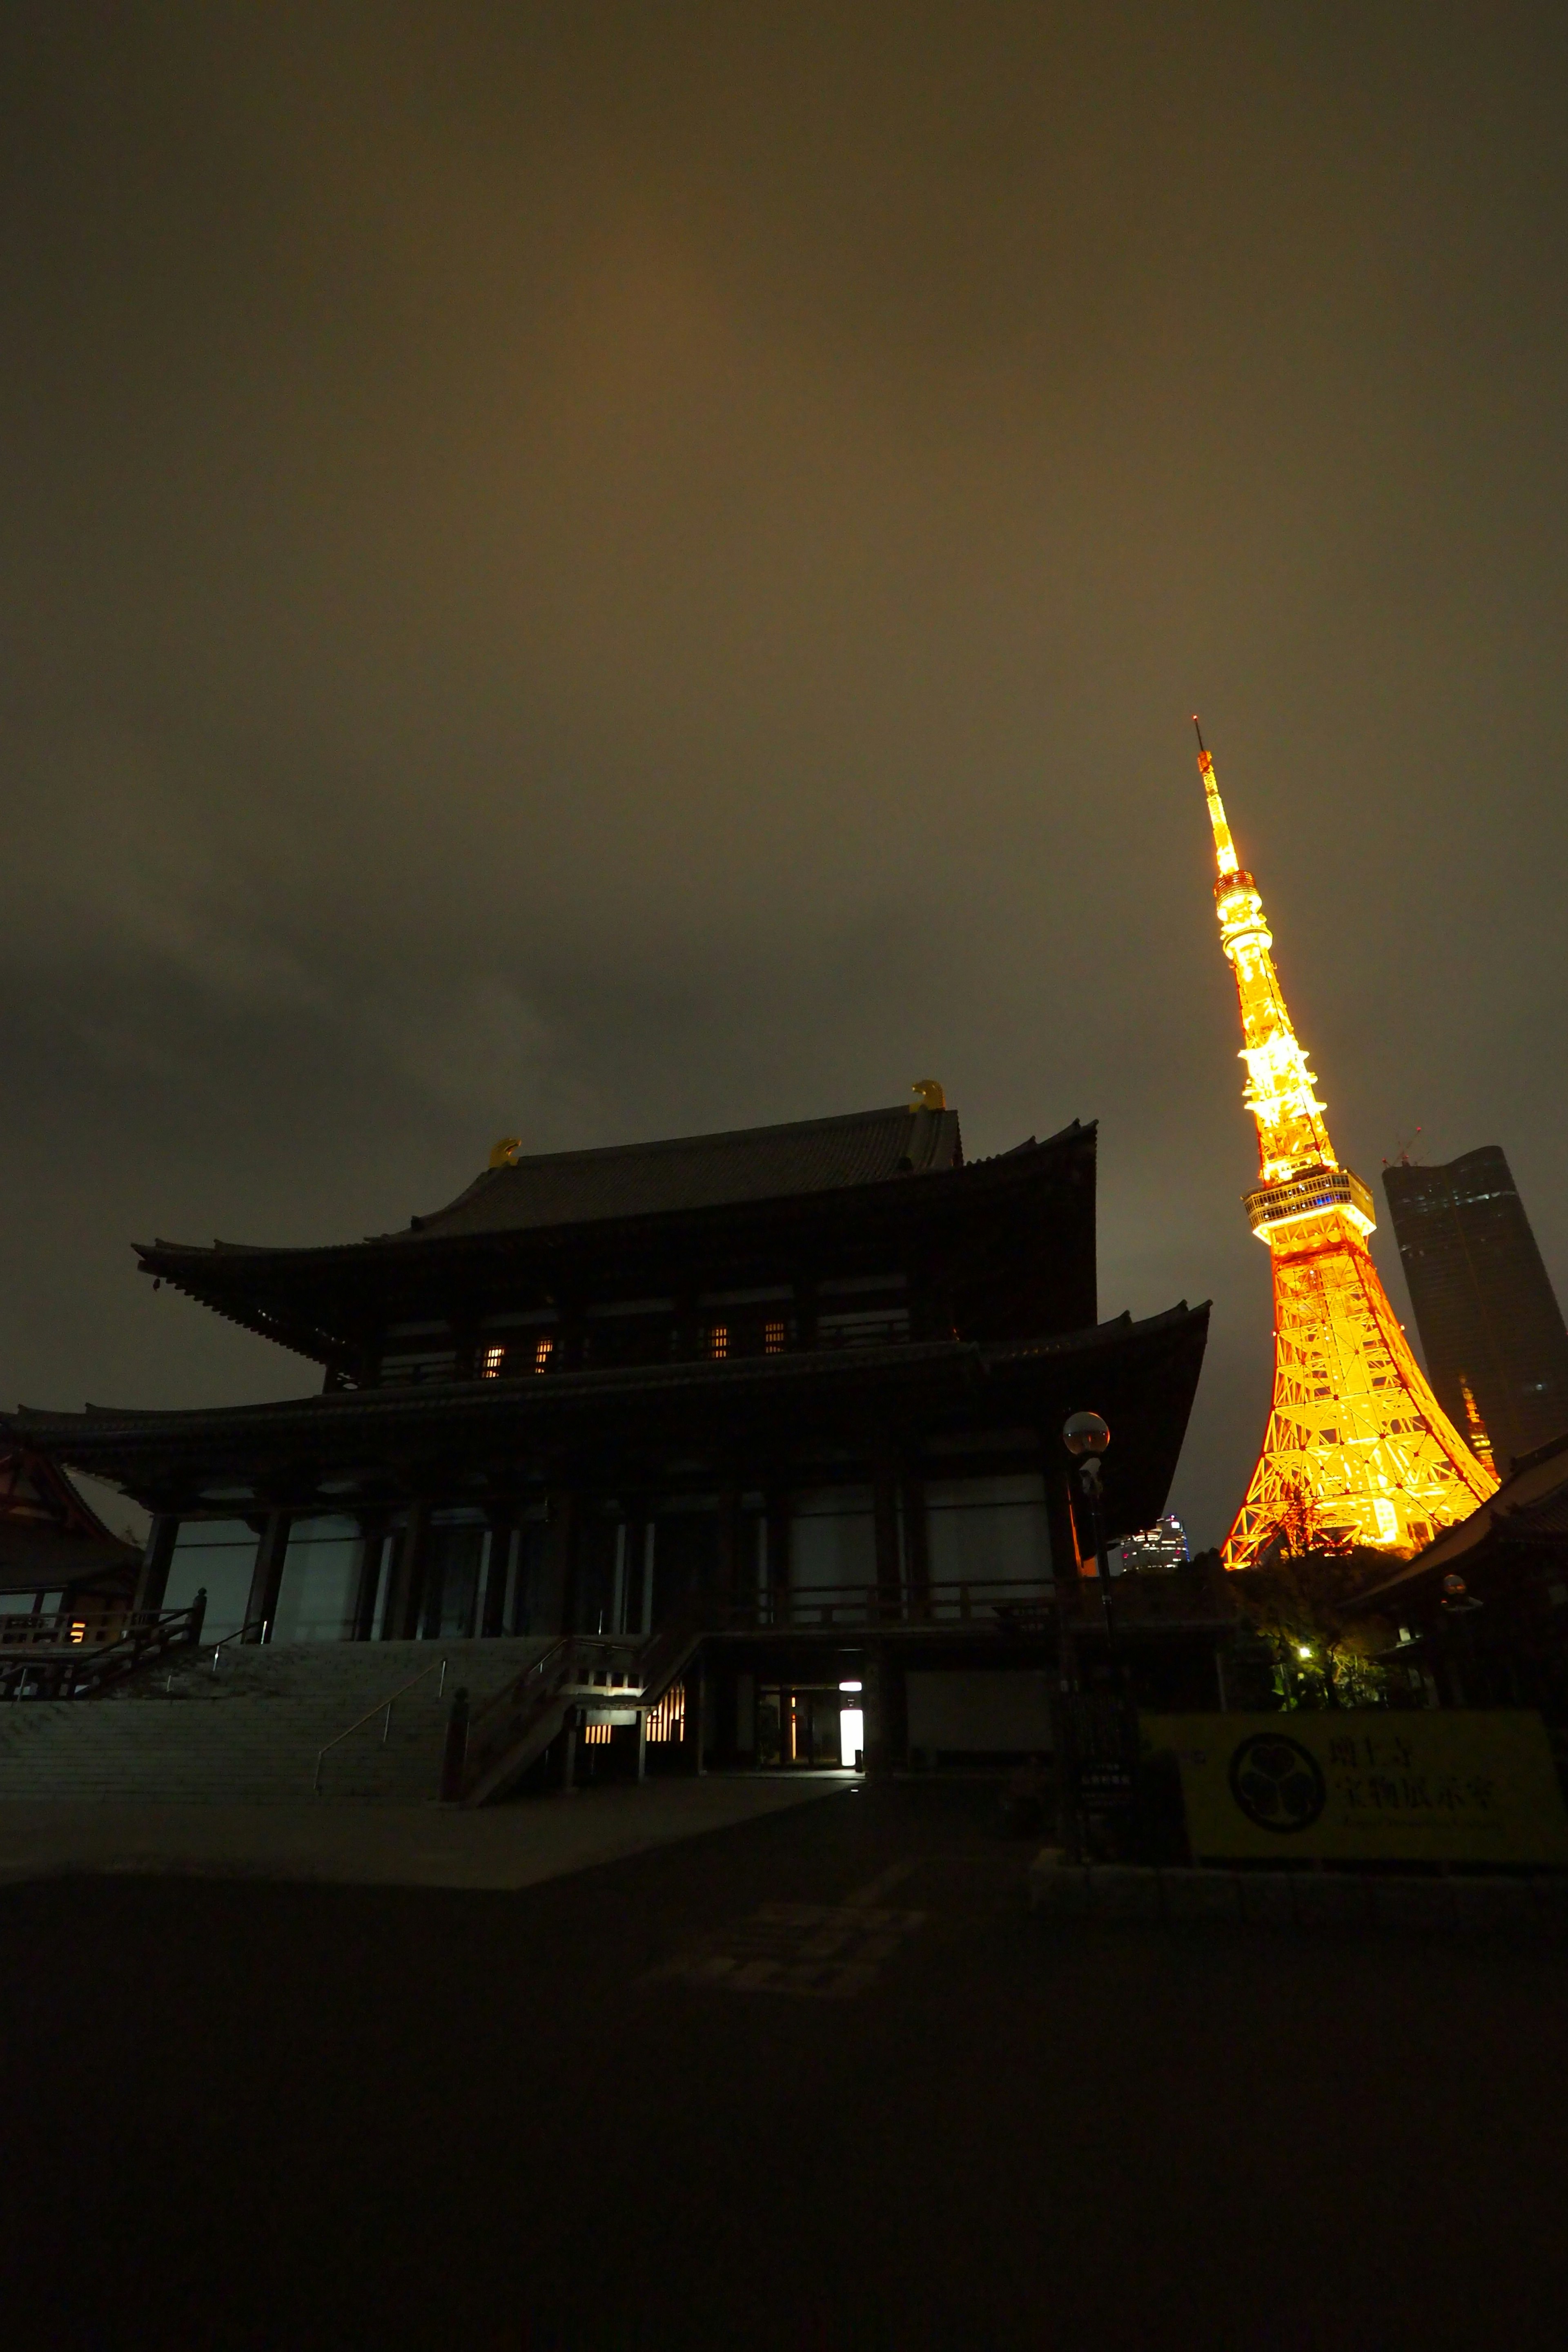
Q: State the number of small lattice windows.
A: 4